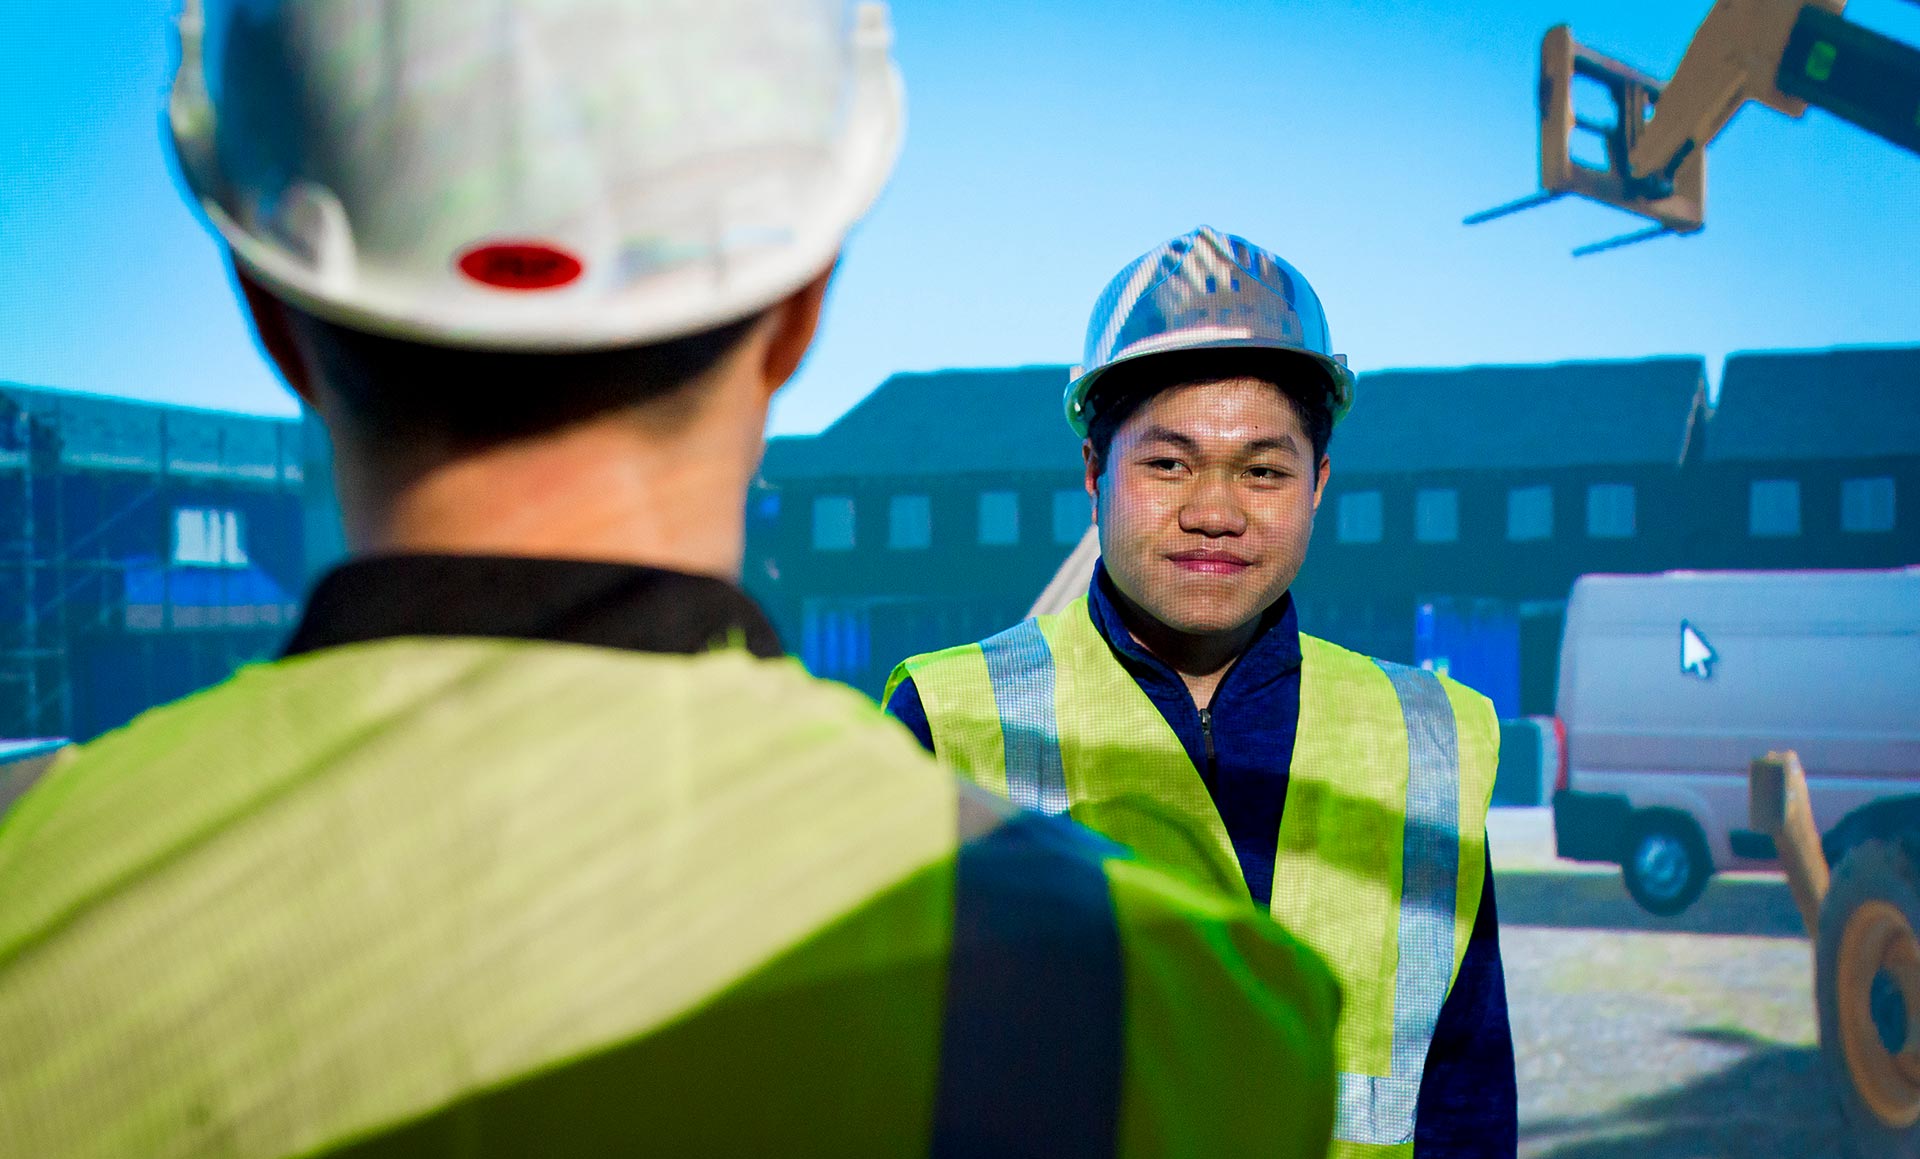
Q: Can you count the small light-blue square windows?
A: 10